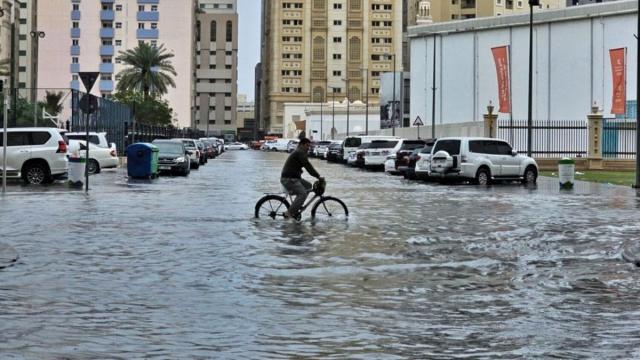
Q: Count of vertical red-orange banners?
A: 2